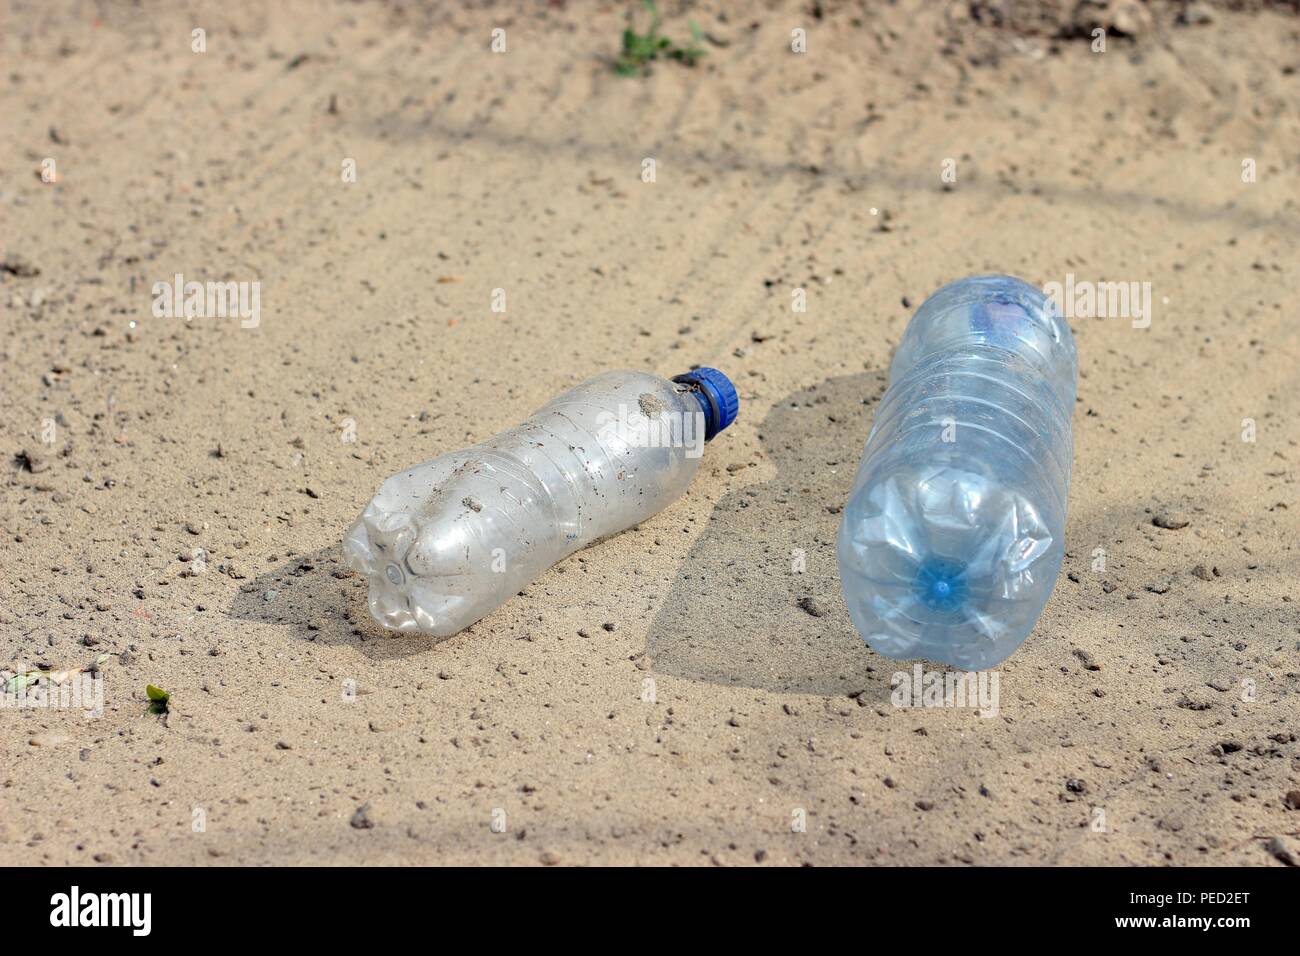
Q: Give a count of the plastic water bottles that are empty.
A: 2